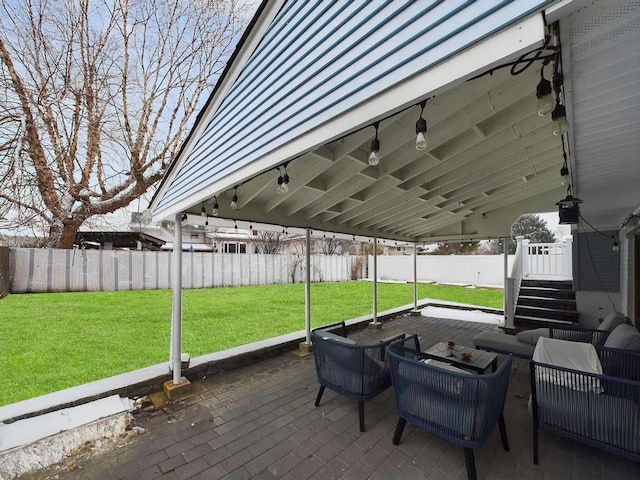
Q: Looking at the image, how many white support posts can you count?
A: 5